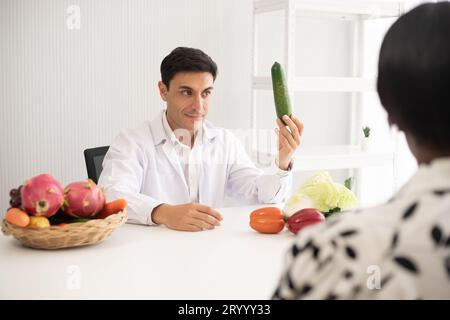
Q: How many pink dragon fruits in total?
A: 2